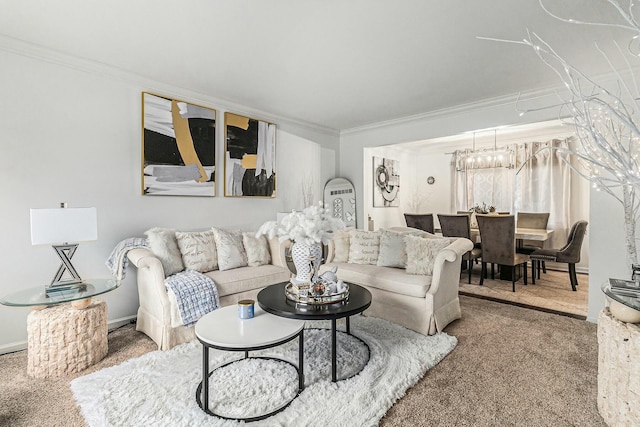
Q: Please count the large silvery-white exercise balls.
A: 0